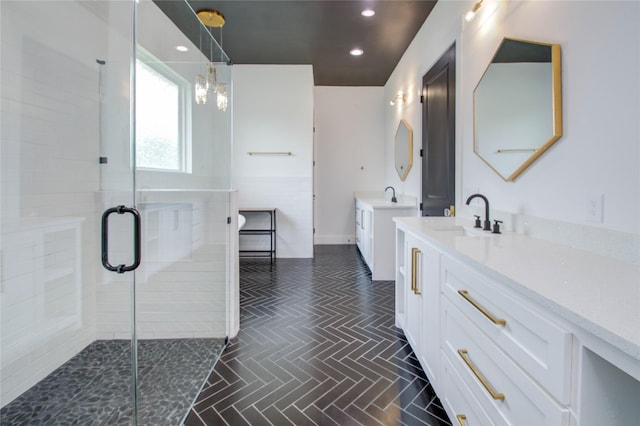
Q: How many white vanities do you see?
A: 2